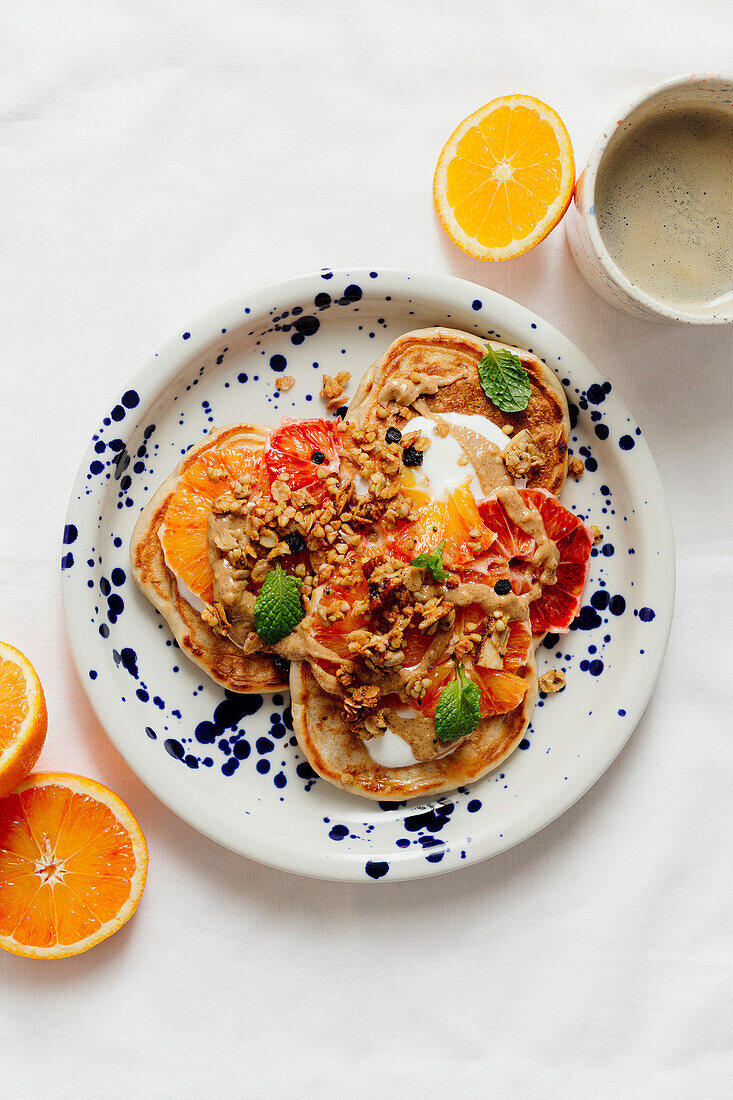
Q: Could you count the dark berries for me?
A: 6